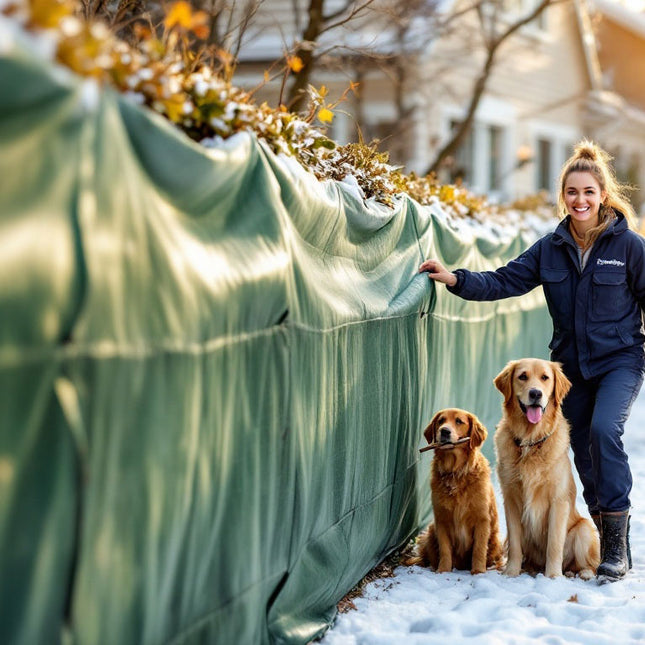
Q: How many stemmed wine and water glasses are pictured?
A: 0